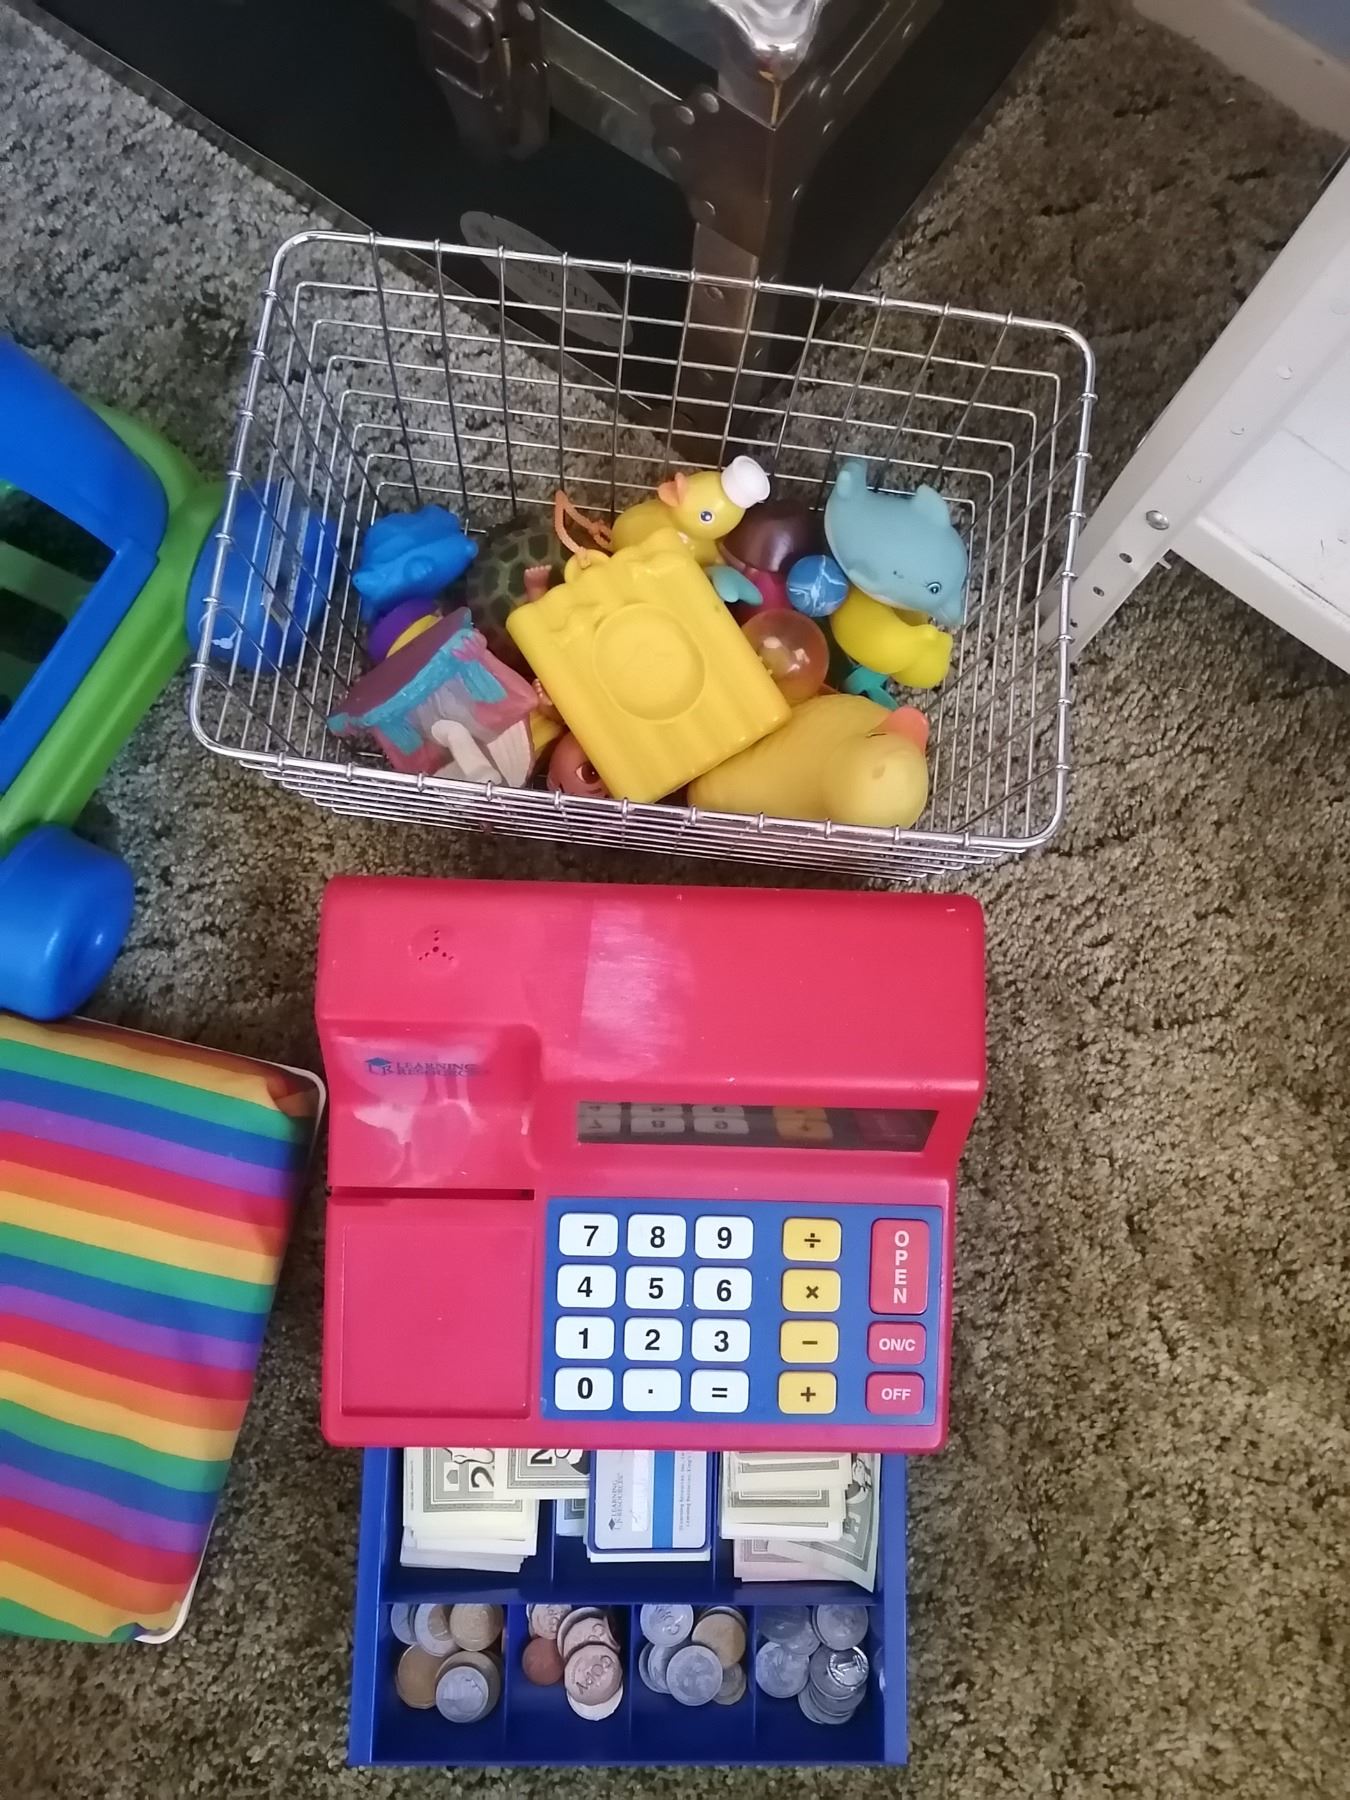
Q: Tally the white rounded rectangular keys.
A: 12